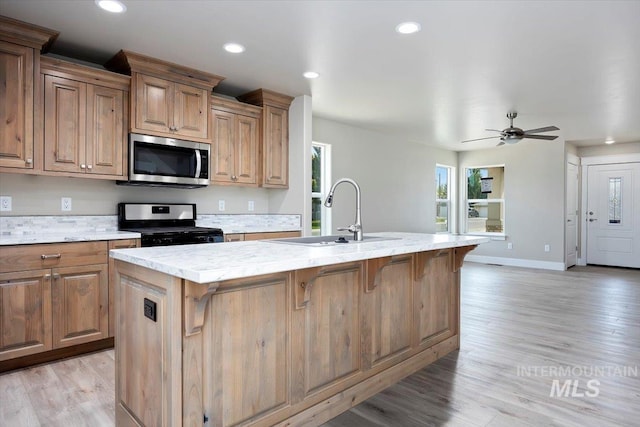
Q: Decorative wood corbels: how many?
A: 5